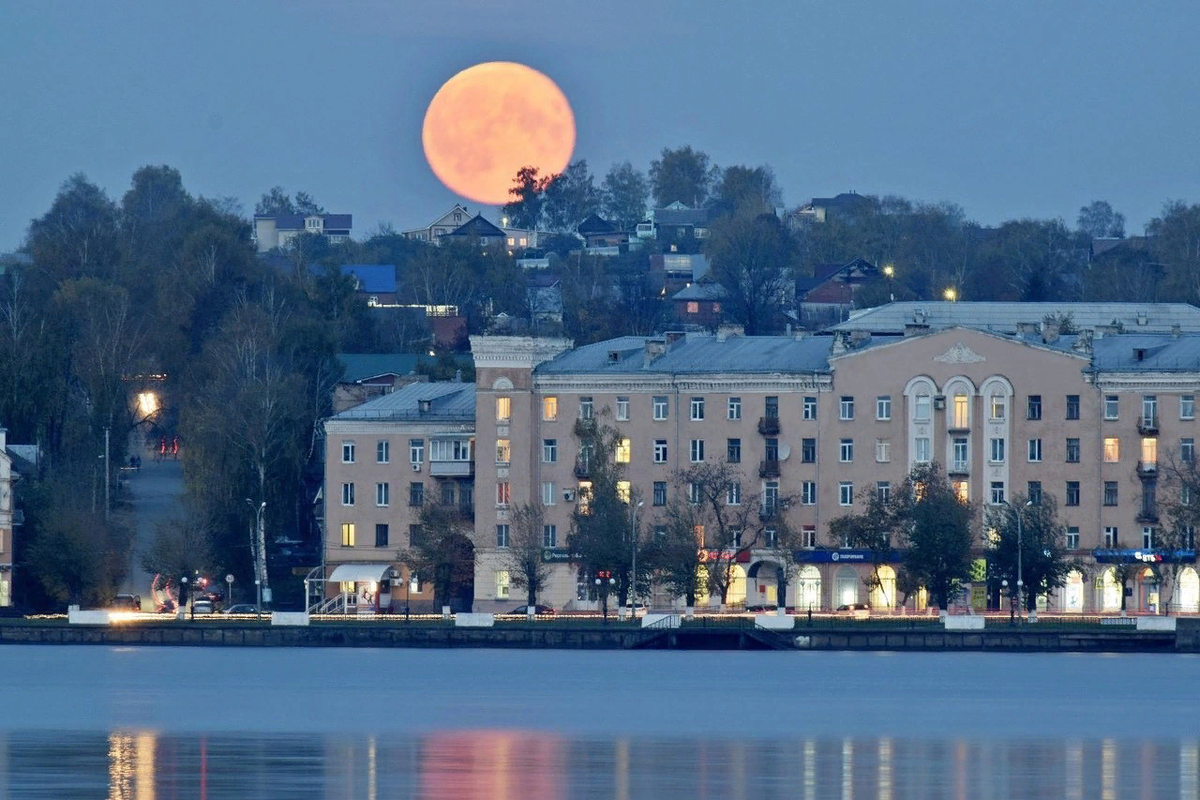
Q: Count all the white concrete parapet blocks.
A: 7